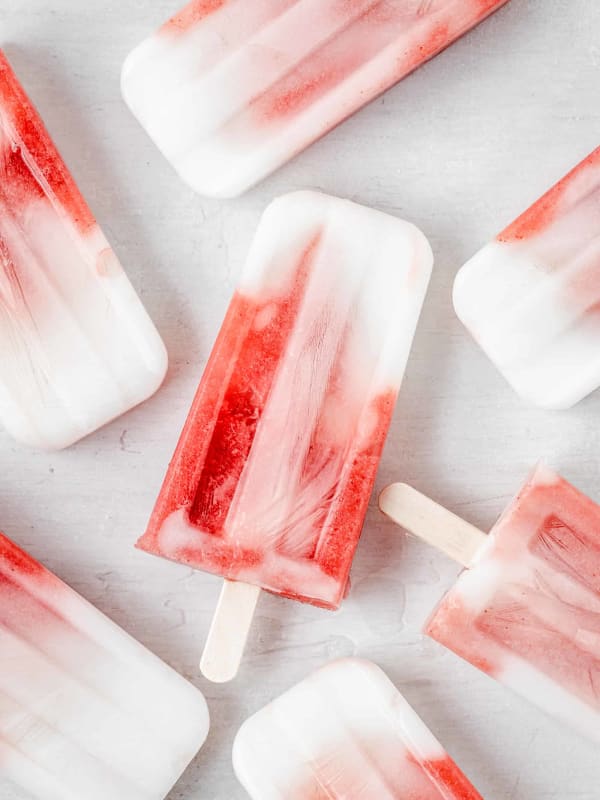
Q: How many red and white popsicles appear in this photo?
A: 7